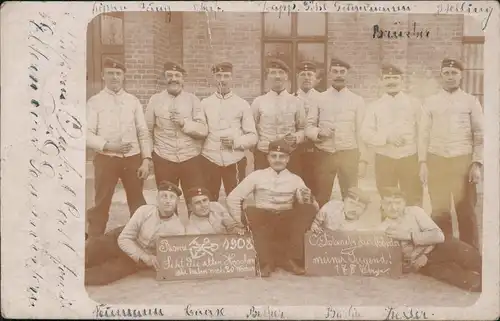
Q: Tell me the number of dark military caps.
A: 13